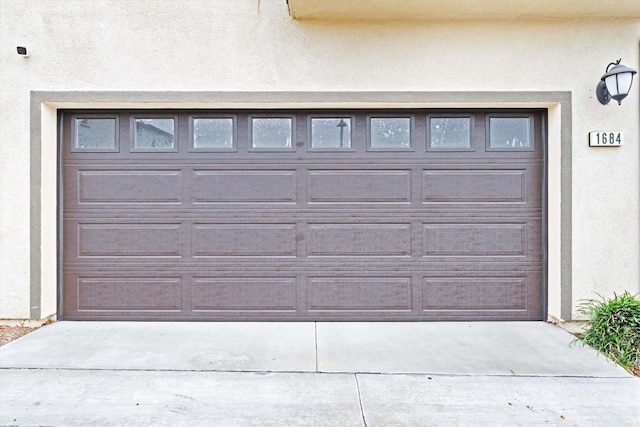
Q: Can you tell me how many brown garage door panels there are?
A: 12